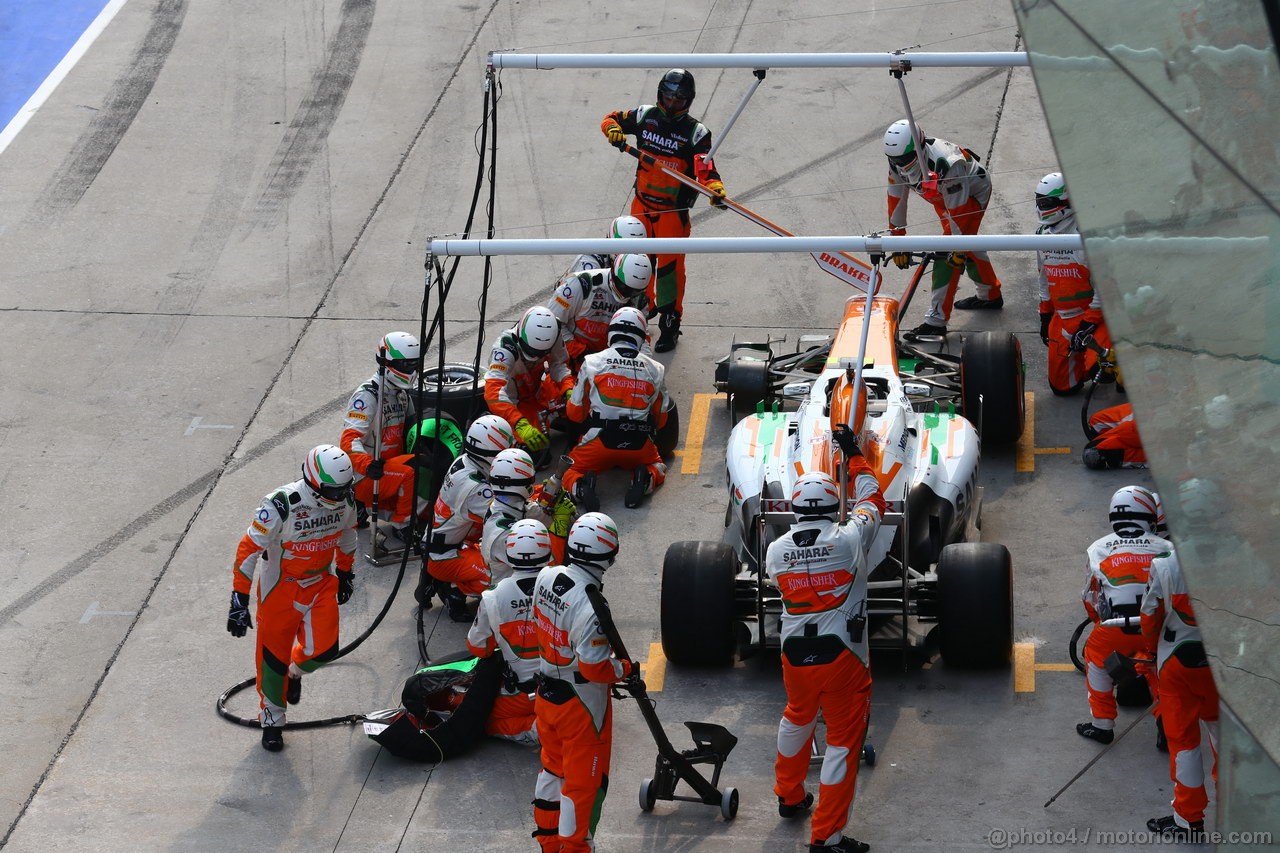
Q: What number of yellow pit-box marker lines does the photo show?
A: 4